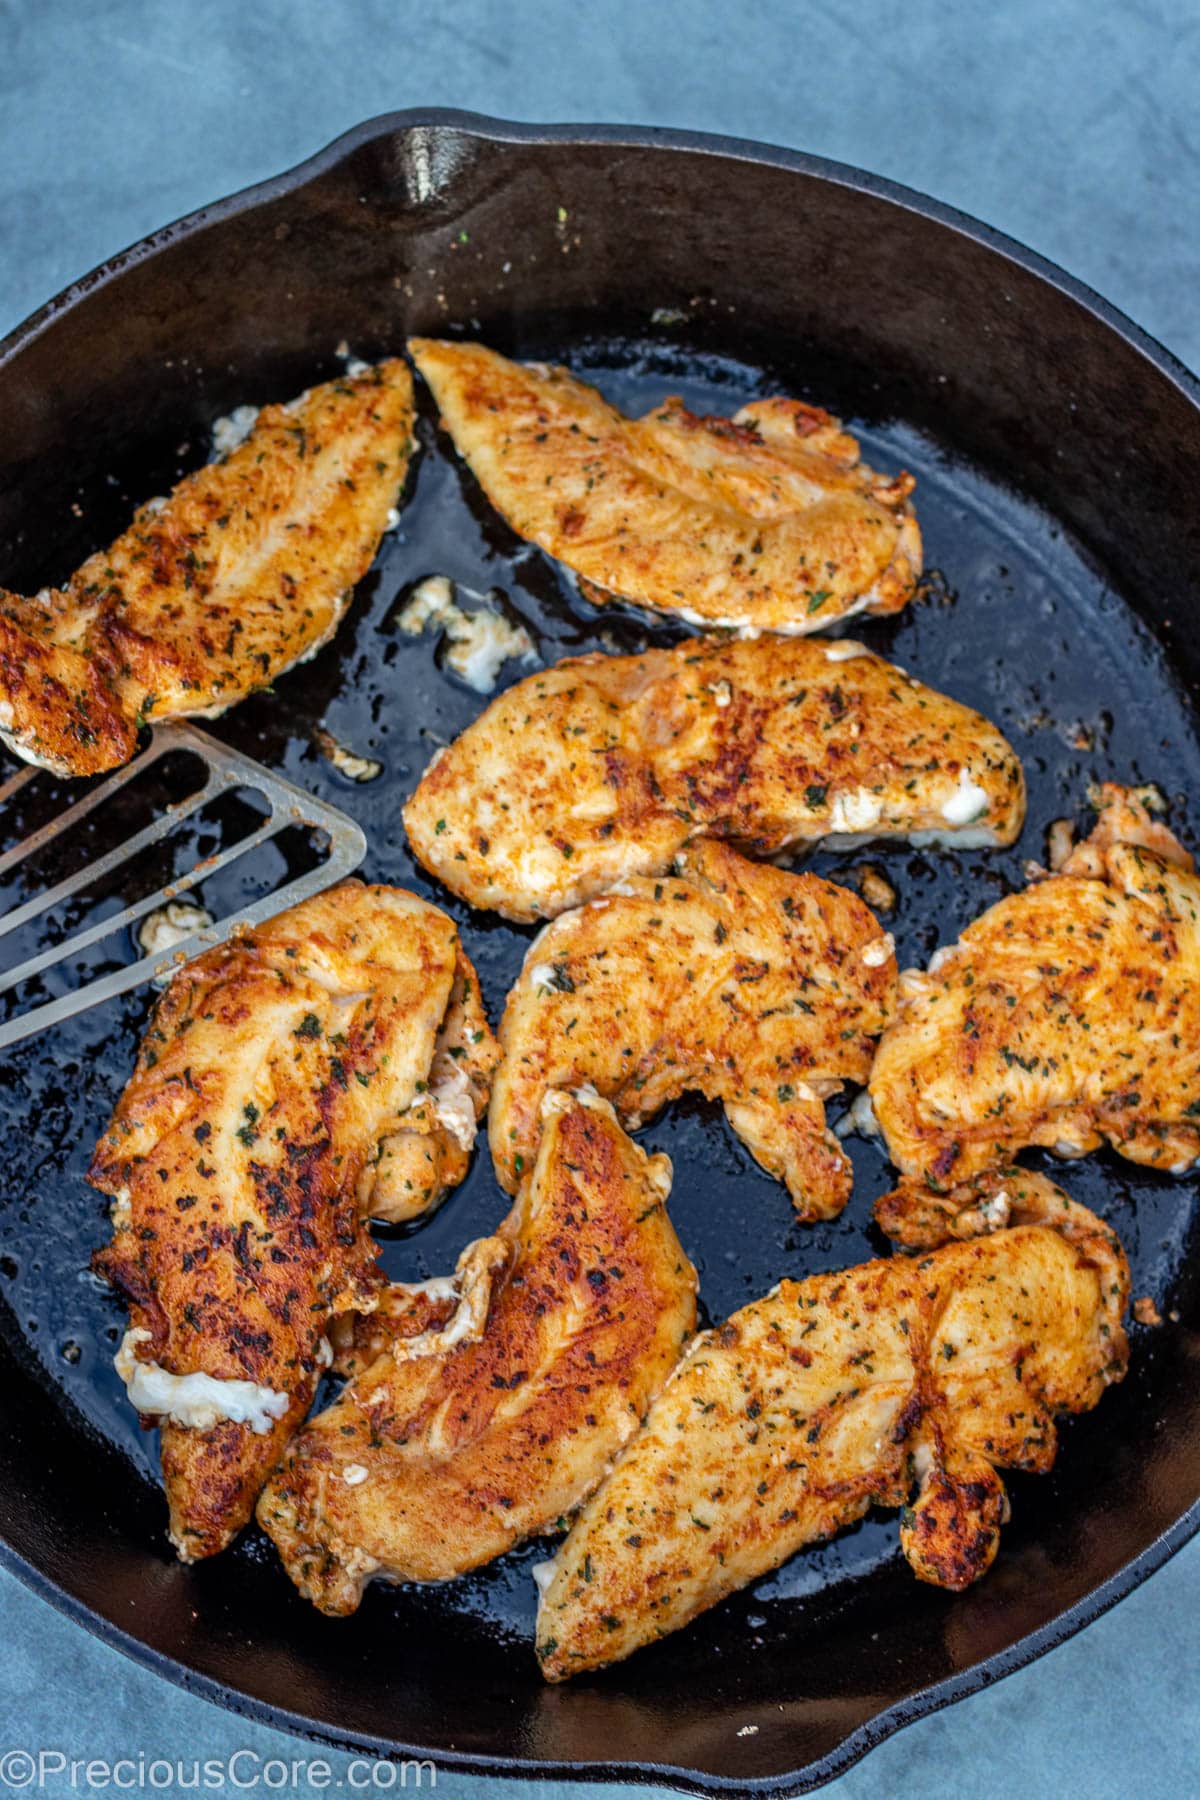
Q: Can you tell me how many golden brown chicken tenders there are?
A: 8